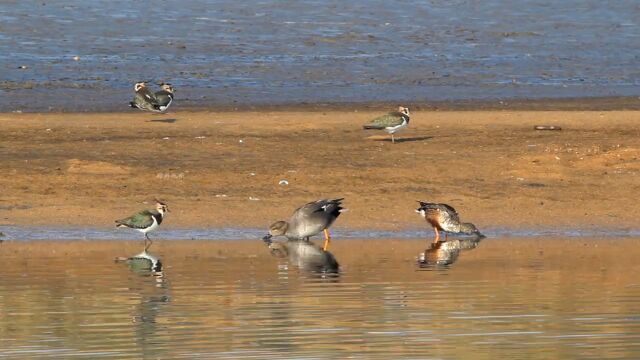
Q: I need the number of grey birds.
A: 1